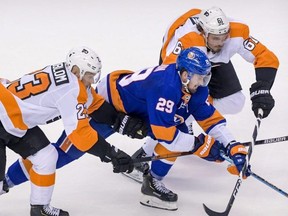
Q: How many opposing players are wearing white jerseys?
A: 2